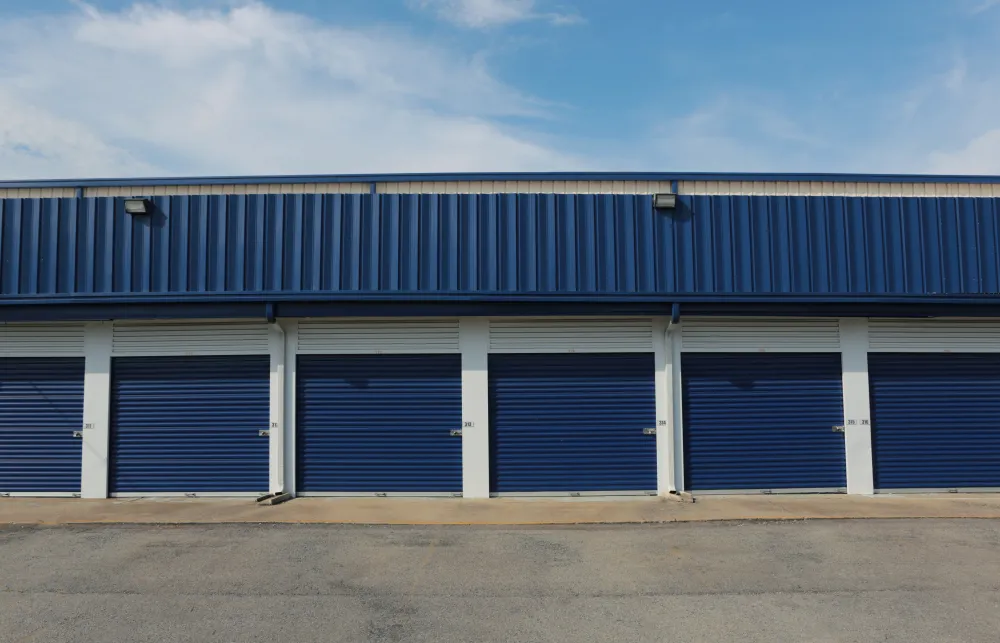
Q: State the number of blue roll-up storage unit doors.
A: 6